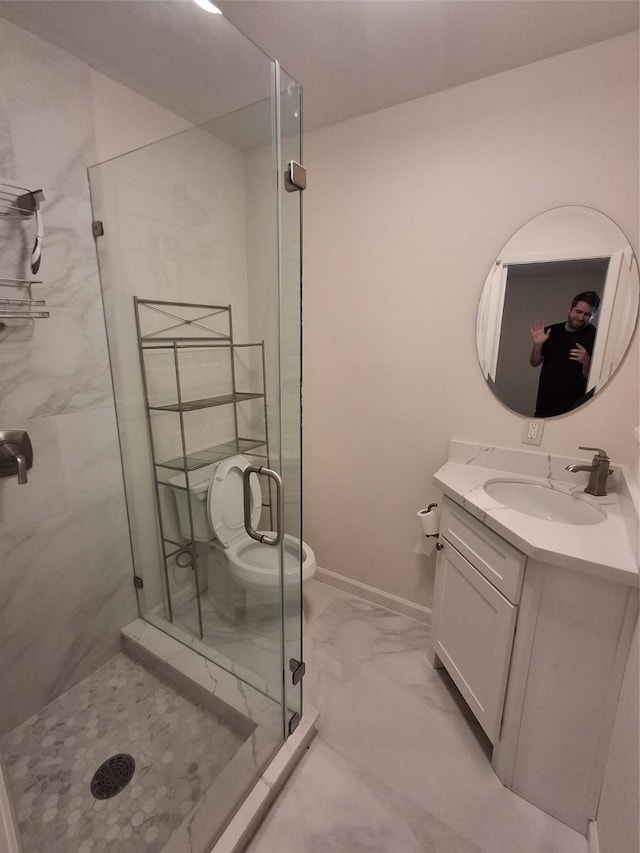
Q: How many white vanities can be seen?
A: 1